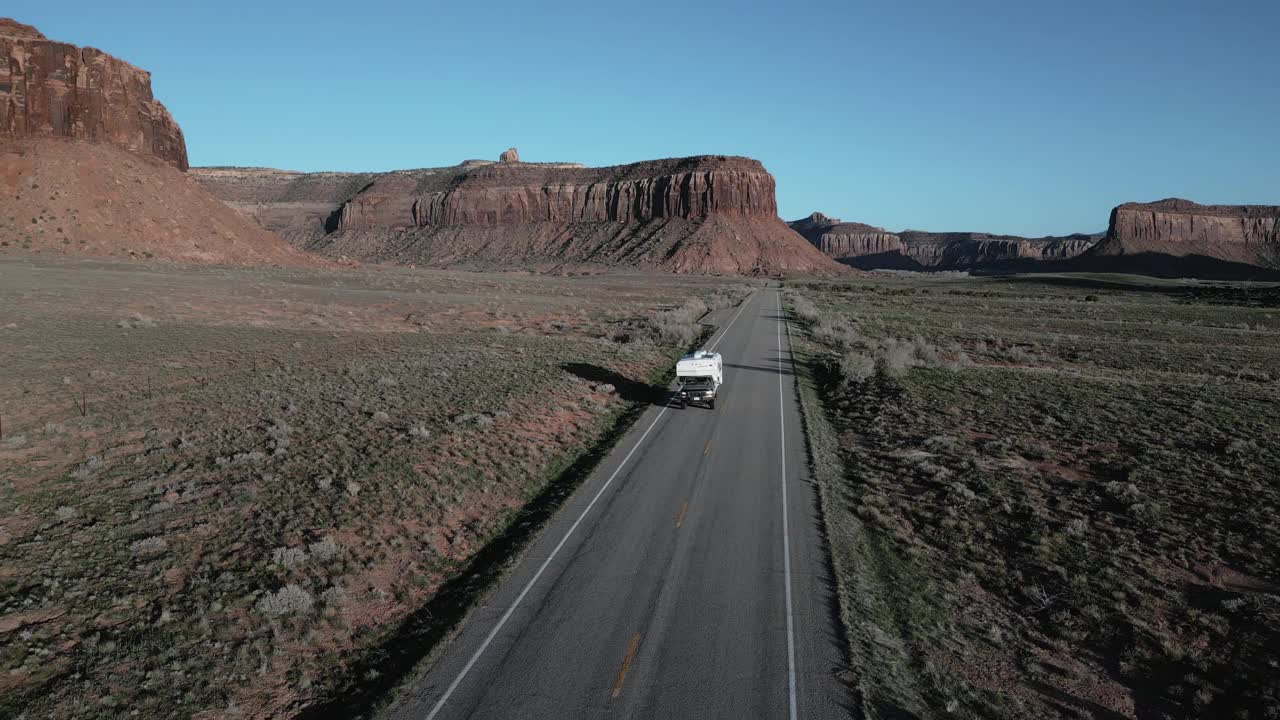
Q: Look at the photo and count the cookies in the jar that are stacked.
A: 0